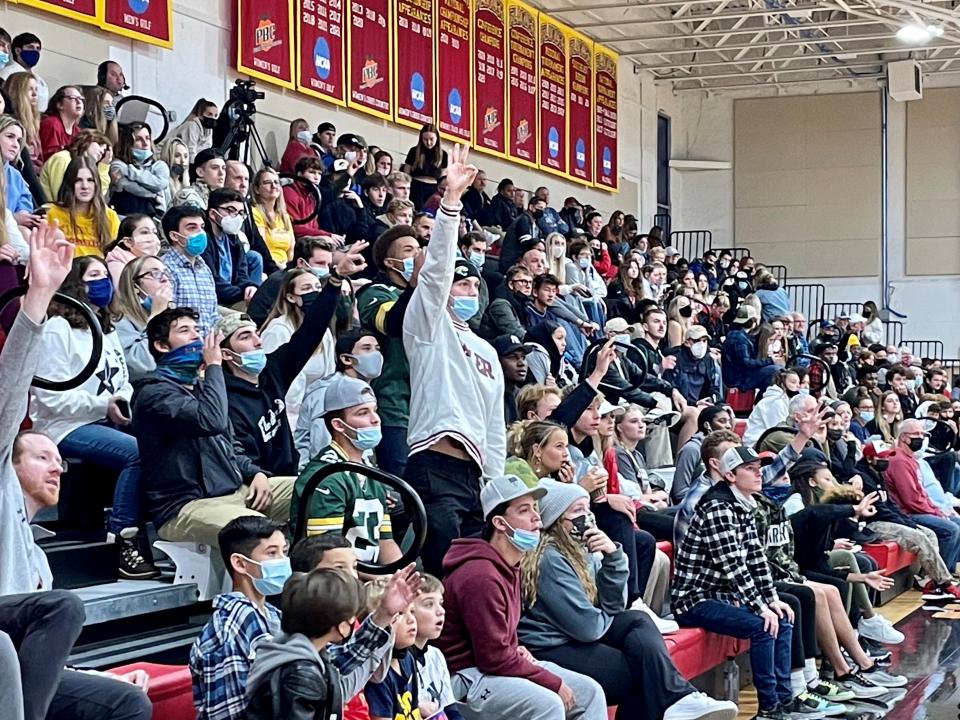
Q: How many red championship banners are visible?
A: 12